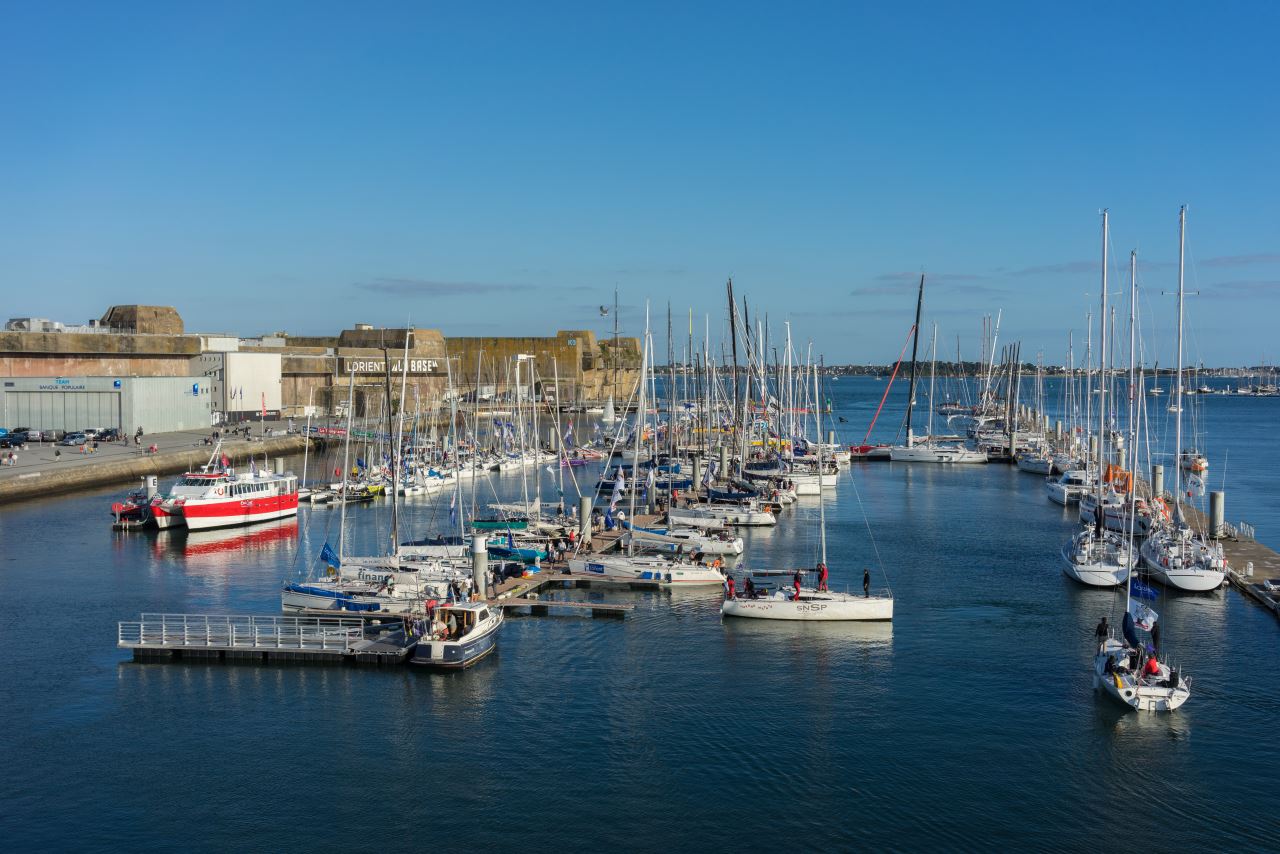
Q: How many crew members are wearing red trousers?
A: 3